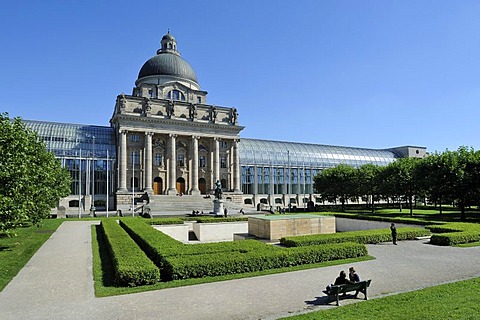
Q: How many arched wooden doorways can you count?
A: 3